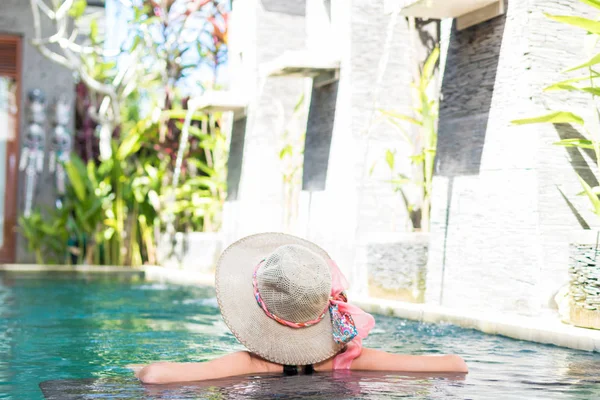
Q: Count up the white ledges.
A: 3